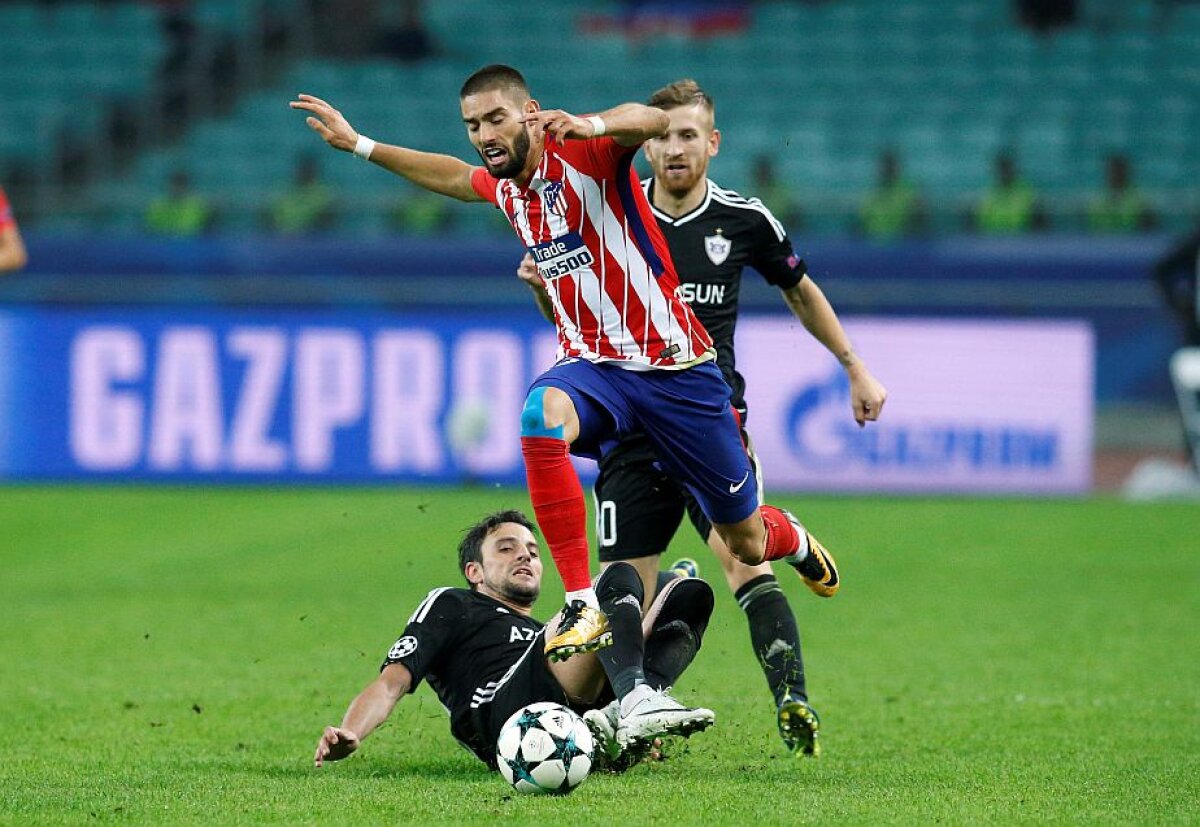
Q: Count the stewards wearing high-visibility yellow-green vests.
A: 7